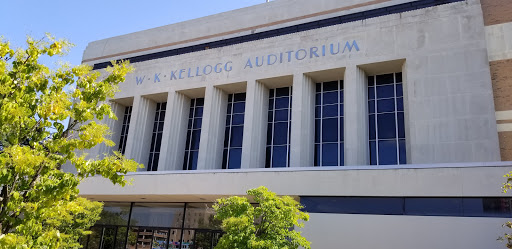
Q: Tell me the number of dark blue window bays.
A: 7